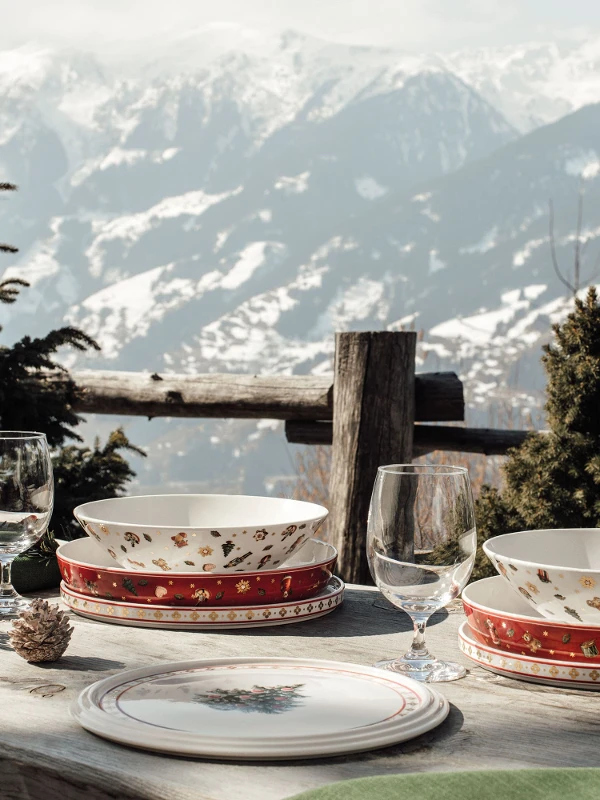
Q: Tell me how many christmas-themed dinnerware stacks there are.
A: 2